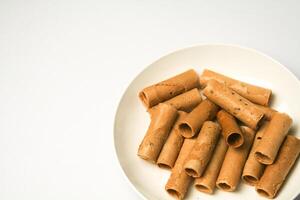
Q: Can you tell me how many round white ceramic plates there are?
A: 1